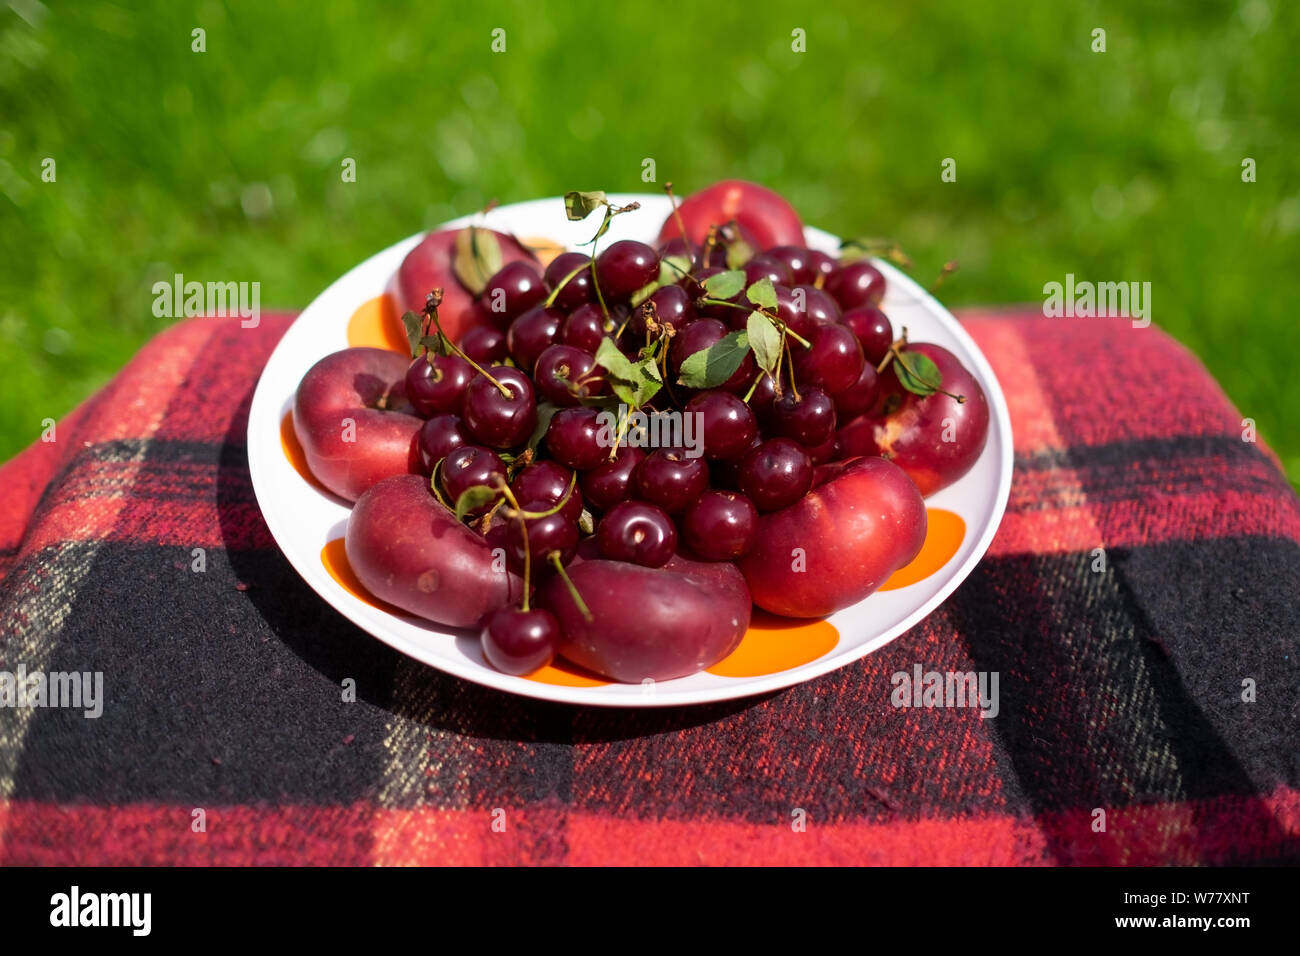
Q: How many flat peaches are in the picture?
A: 7